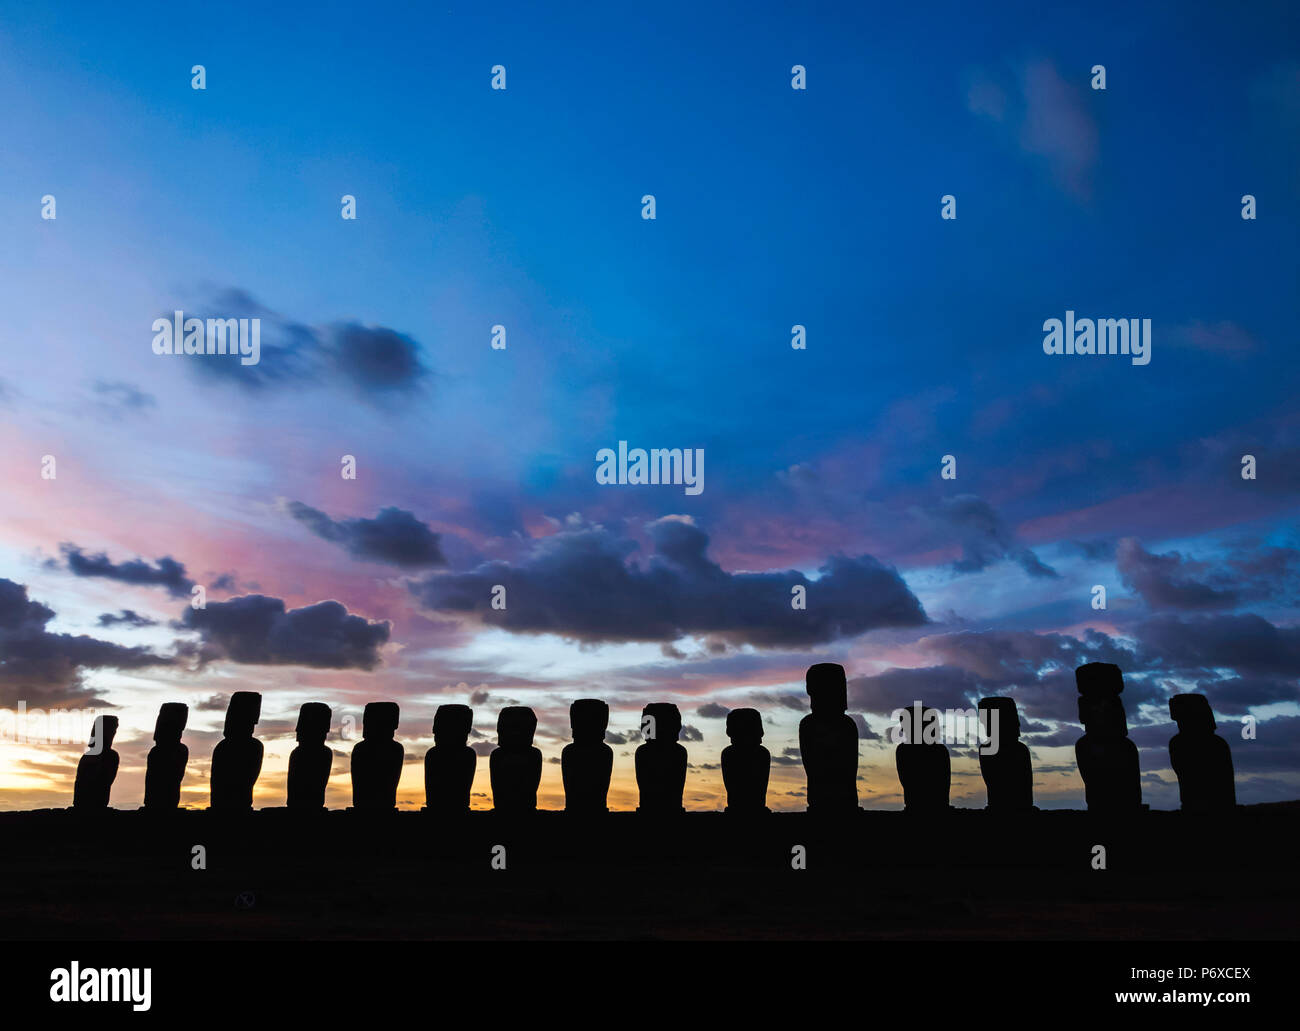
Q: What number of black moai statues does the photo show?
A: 15